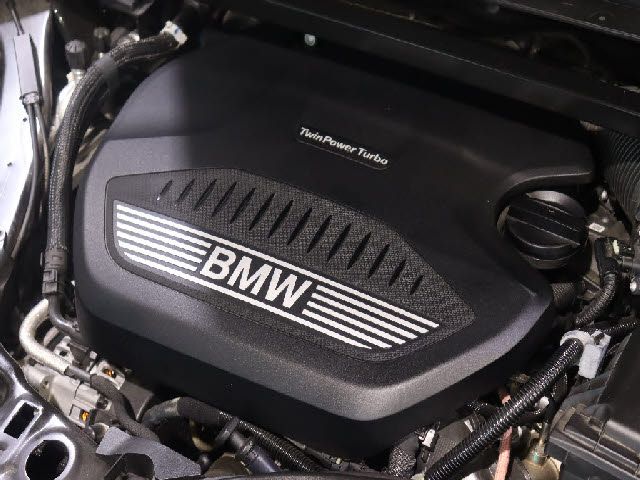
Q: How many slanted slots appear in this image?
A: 14